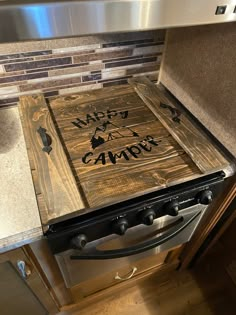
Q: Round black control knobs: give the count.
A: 5